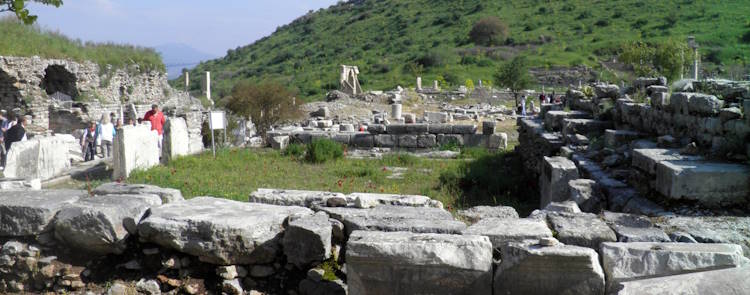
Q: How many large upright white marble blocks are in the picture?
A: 3